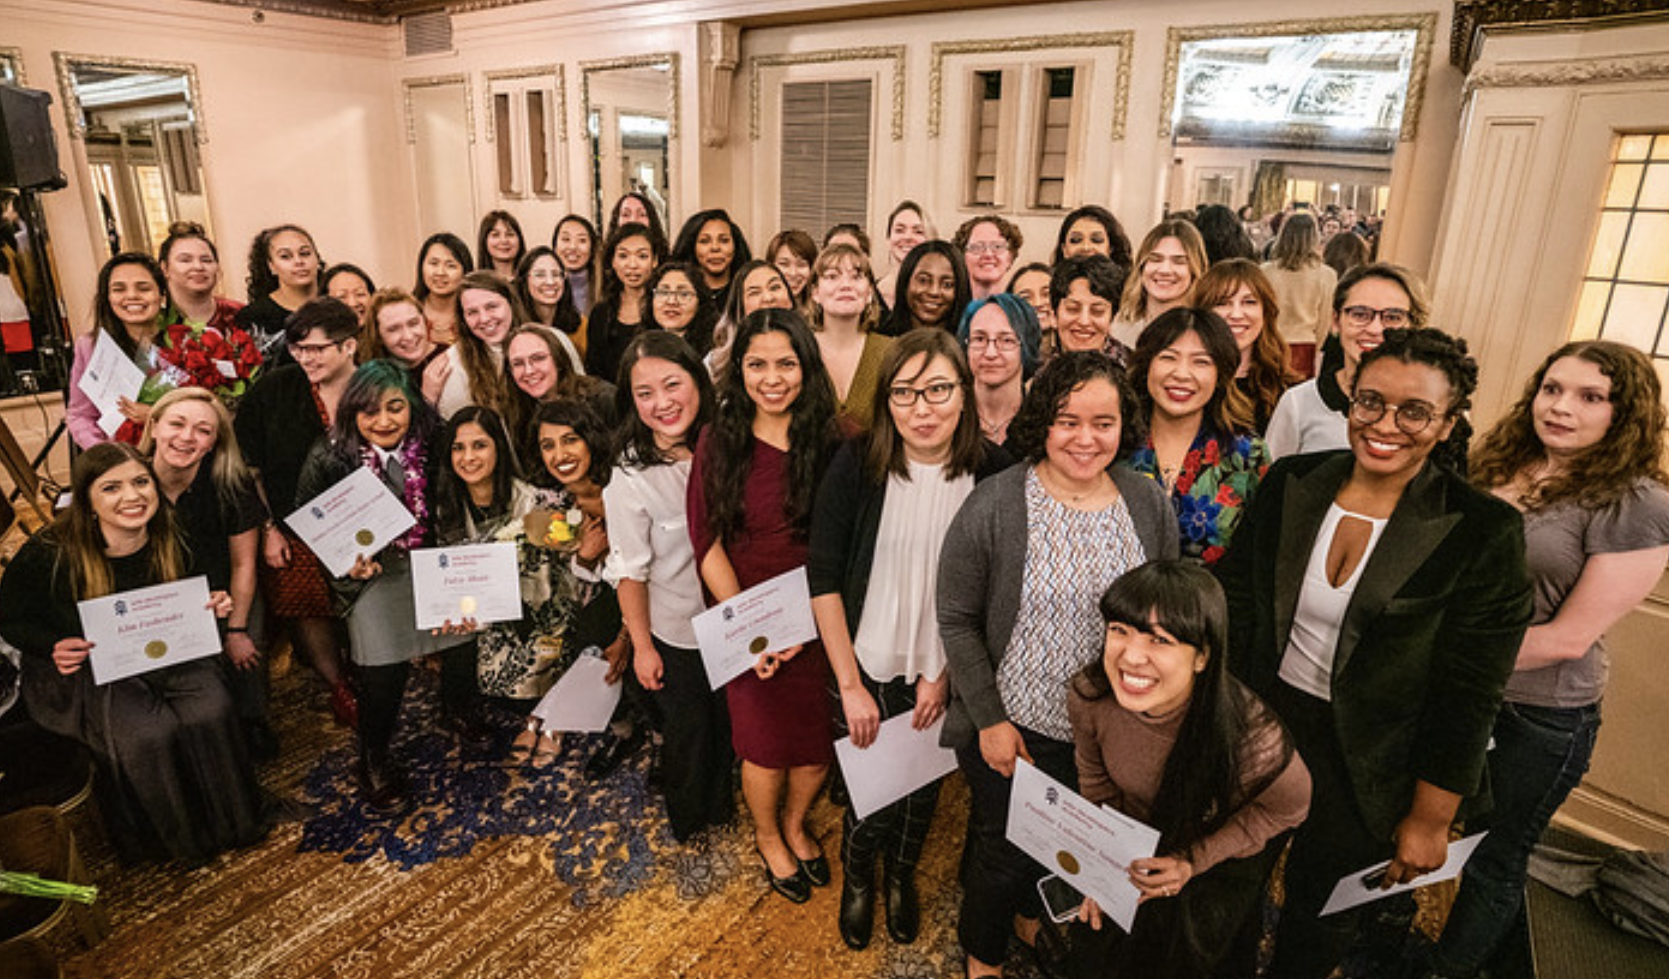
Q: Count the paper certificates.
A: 9